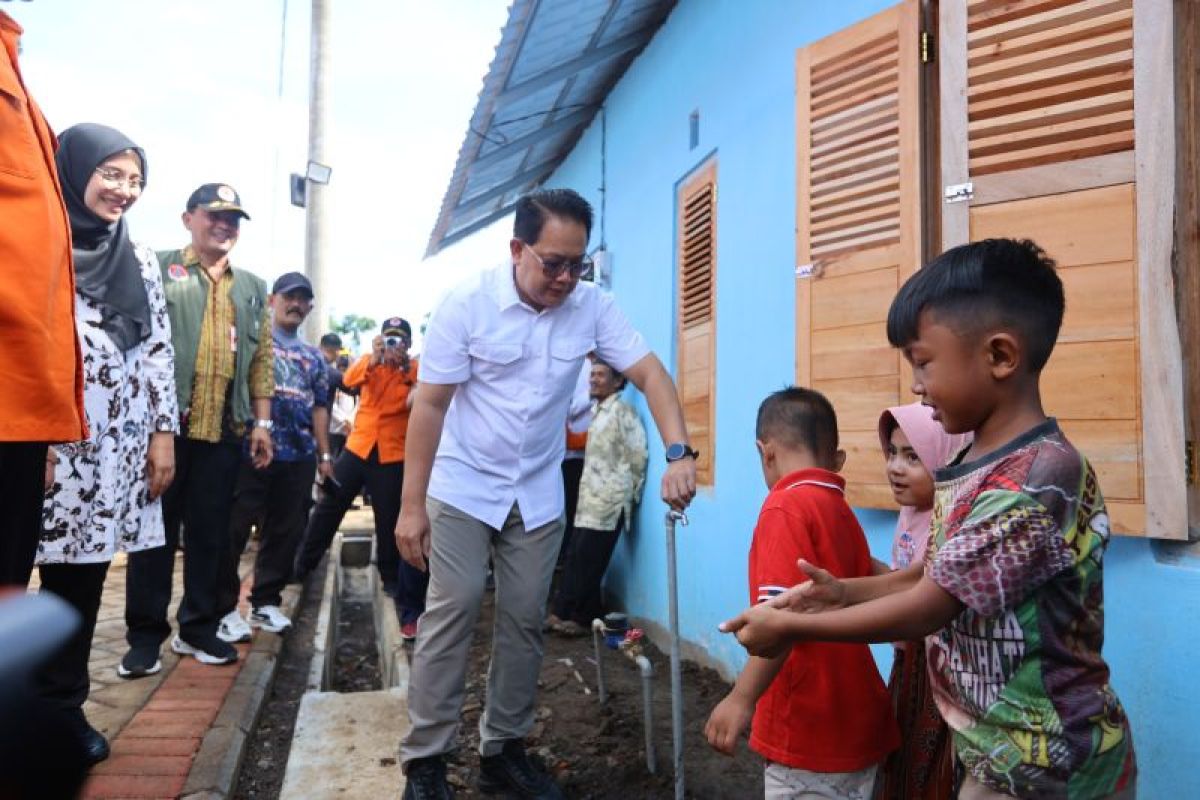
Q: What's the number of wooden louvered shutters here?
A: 3